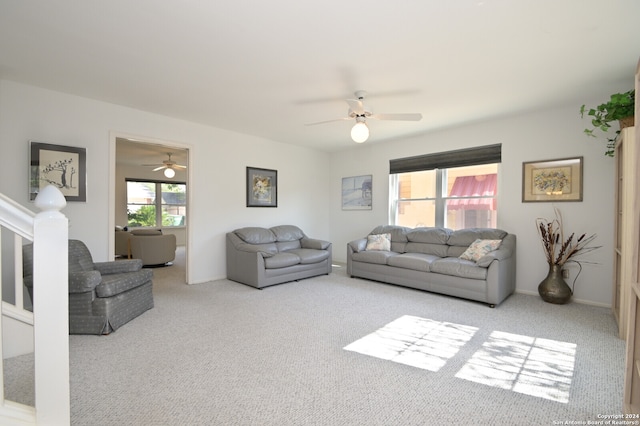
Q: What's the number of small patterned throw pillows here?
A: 2